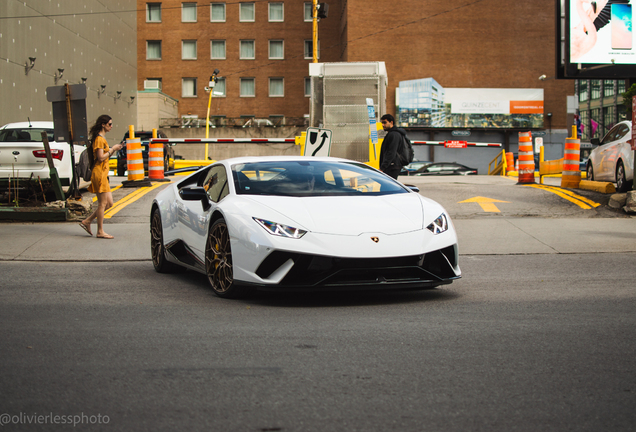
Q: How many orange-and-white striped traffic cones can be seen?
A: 4